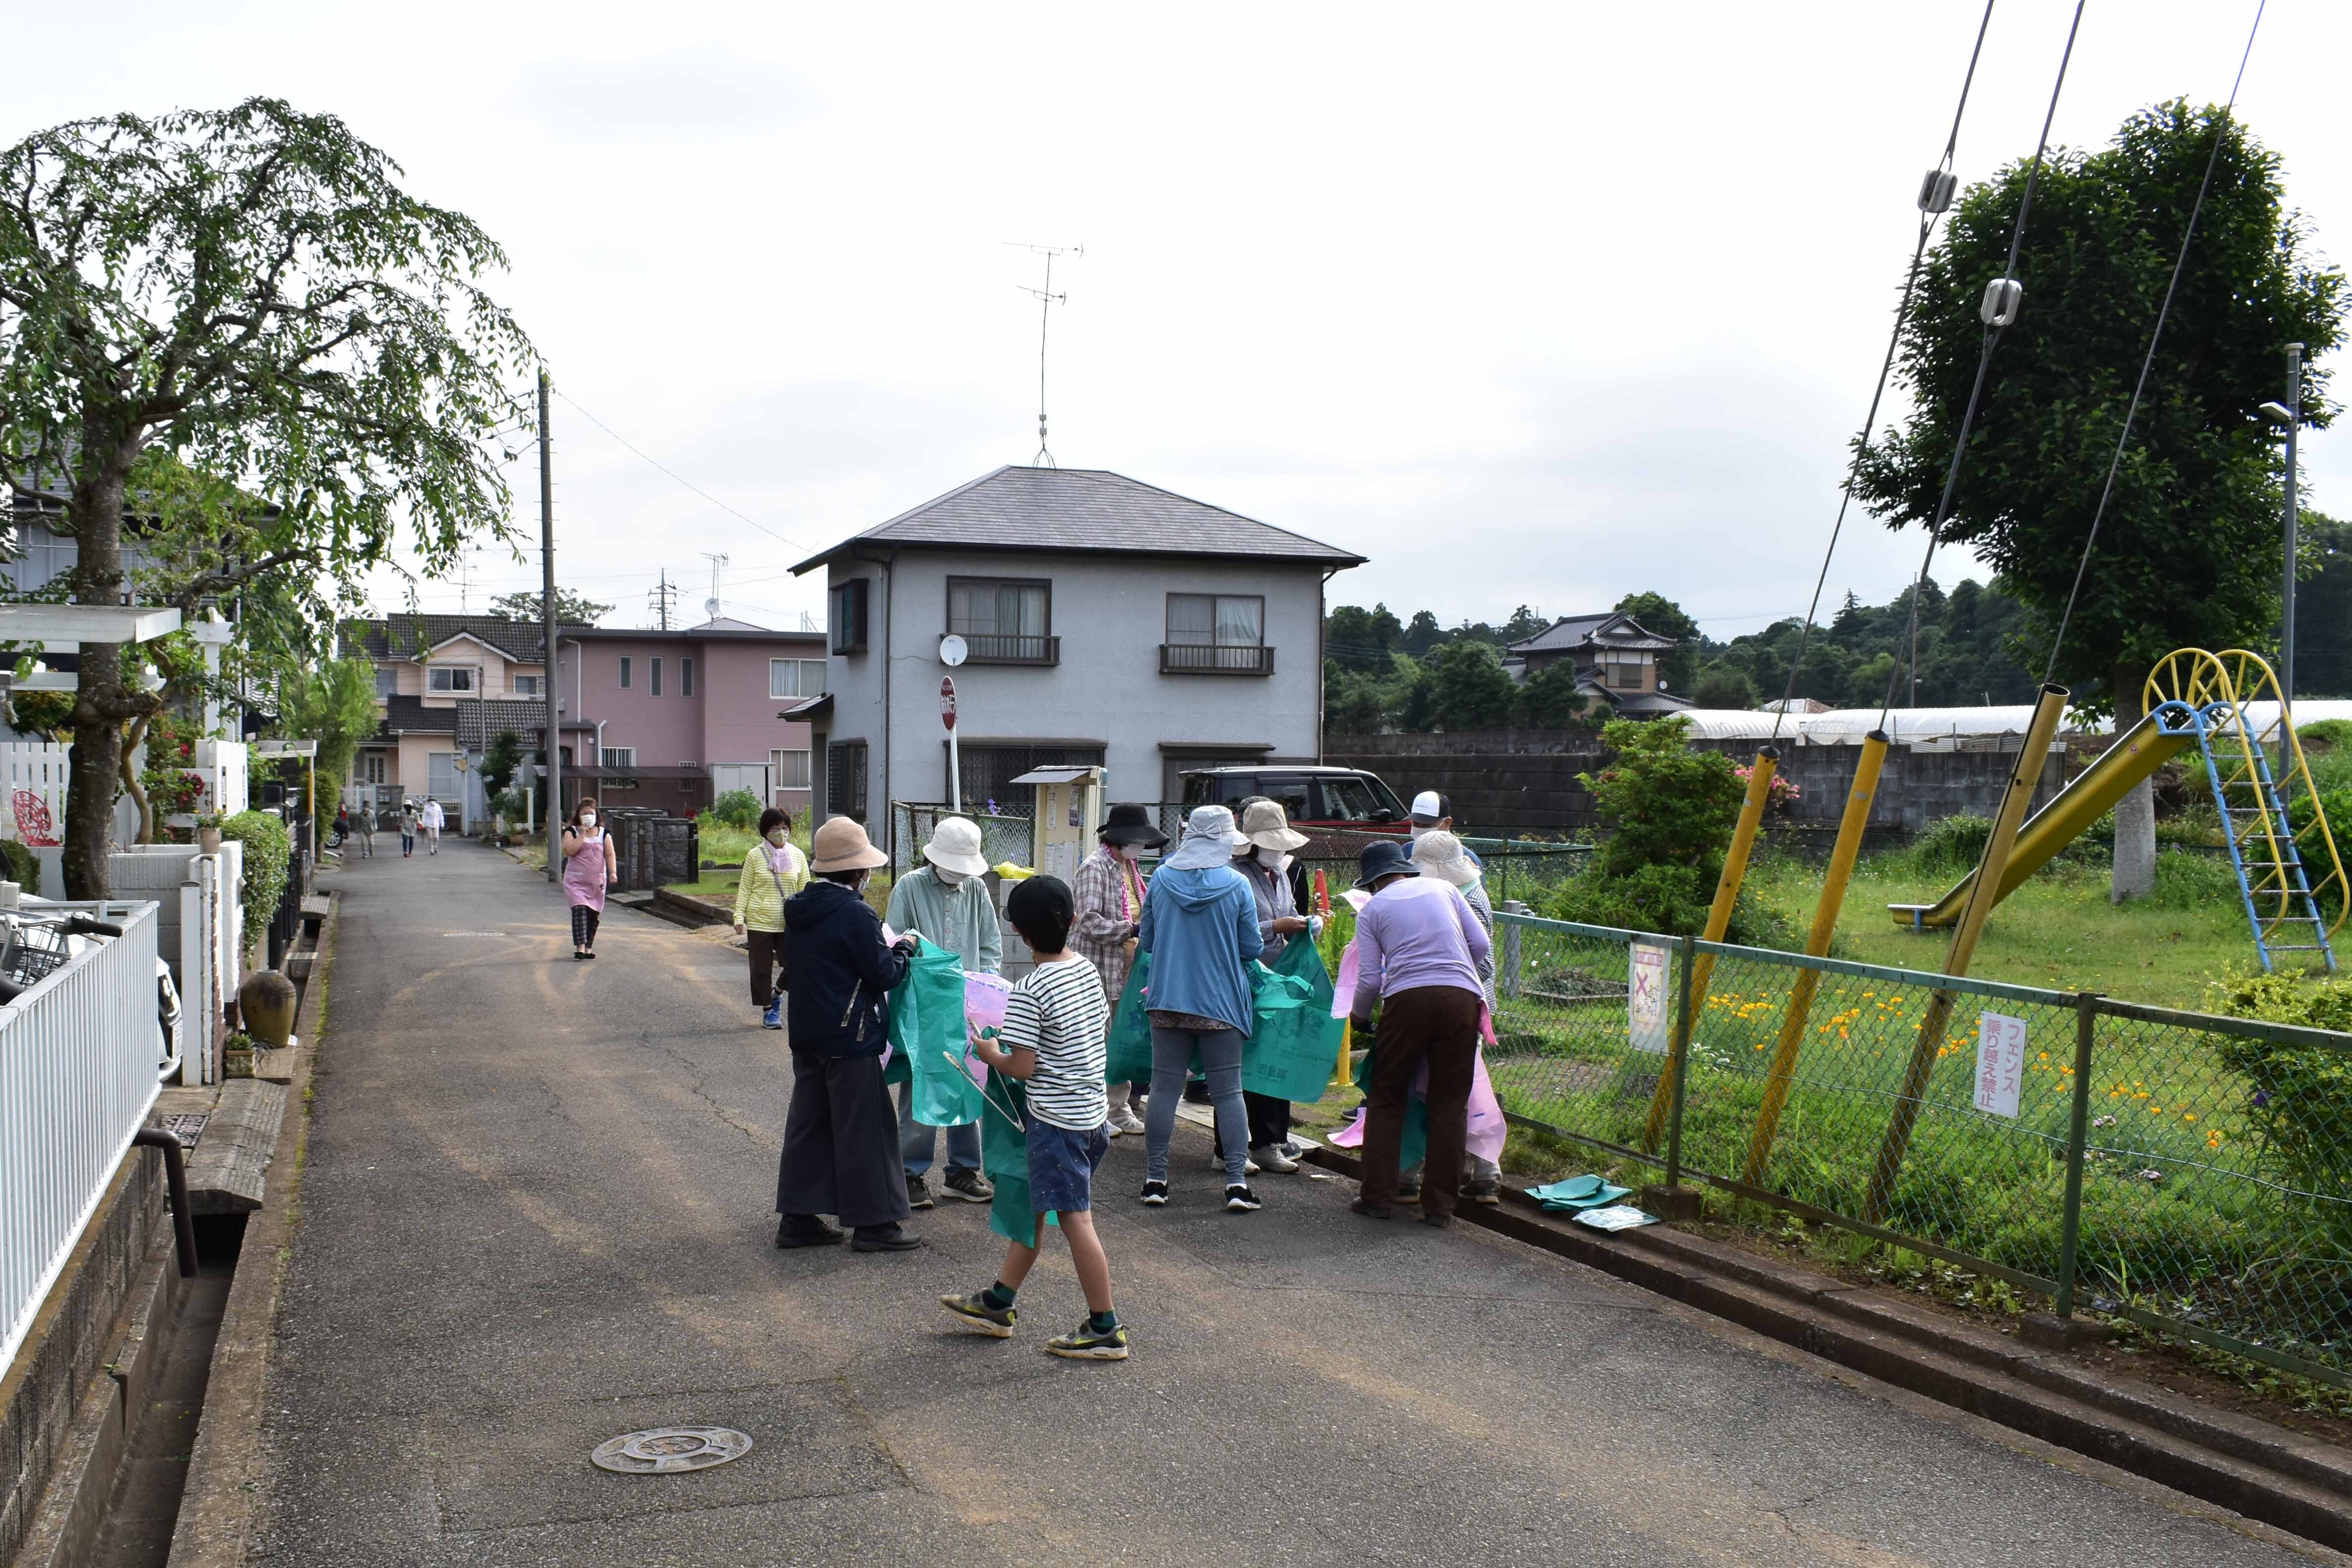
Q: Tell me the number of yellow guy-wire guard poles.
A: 3